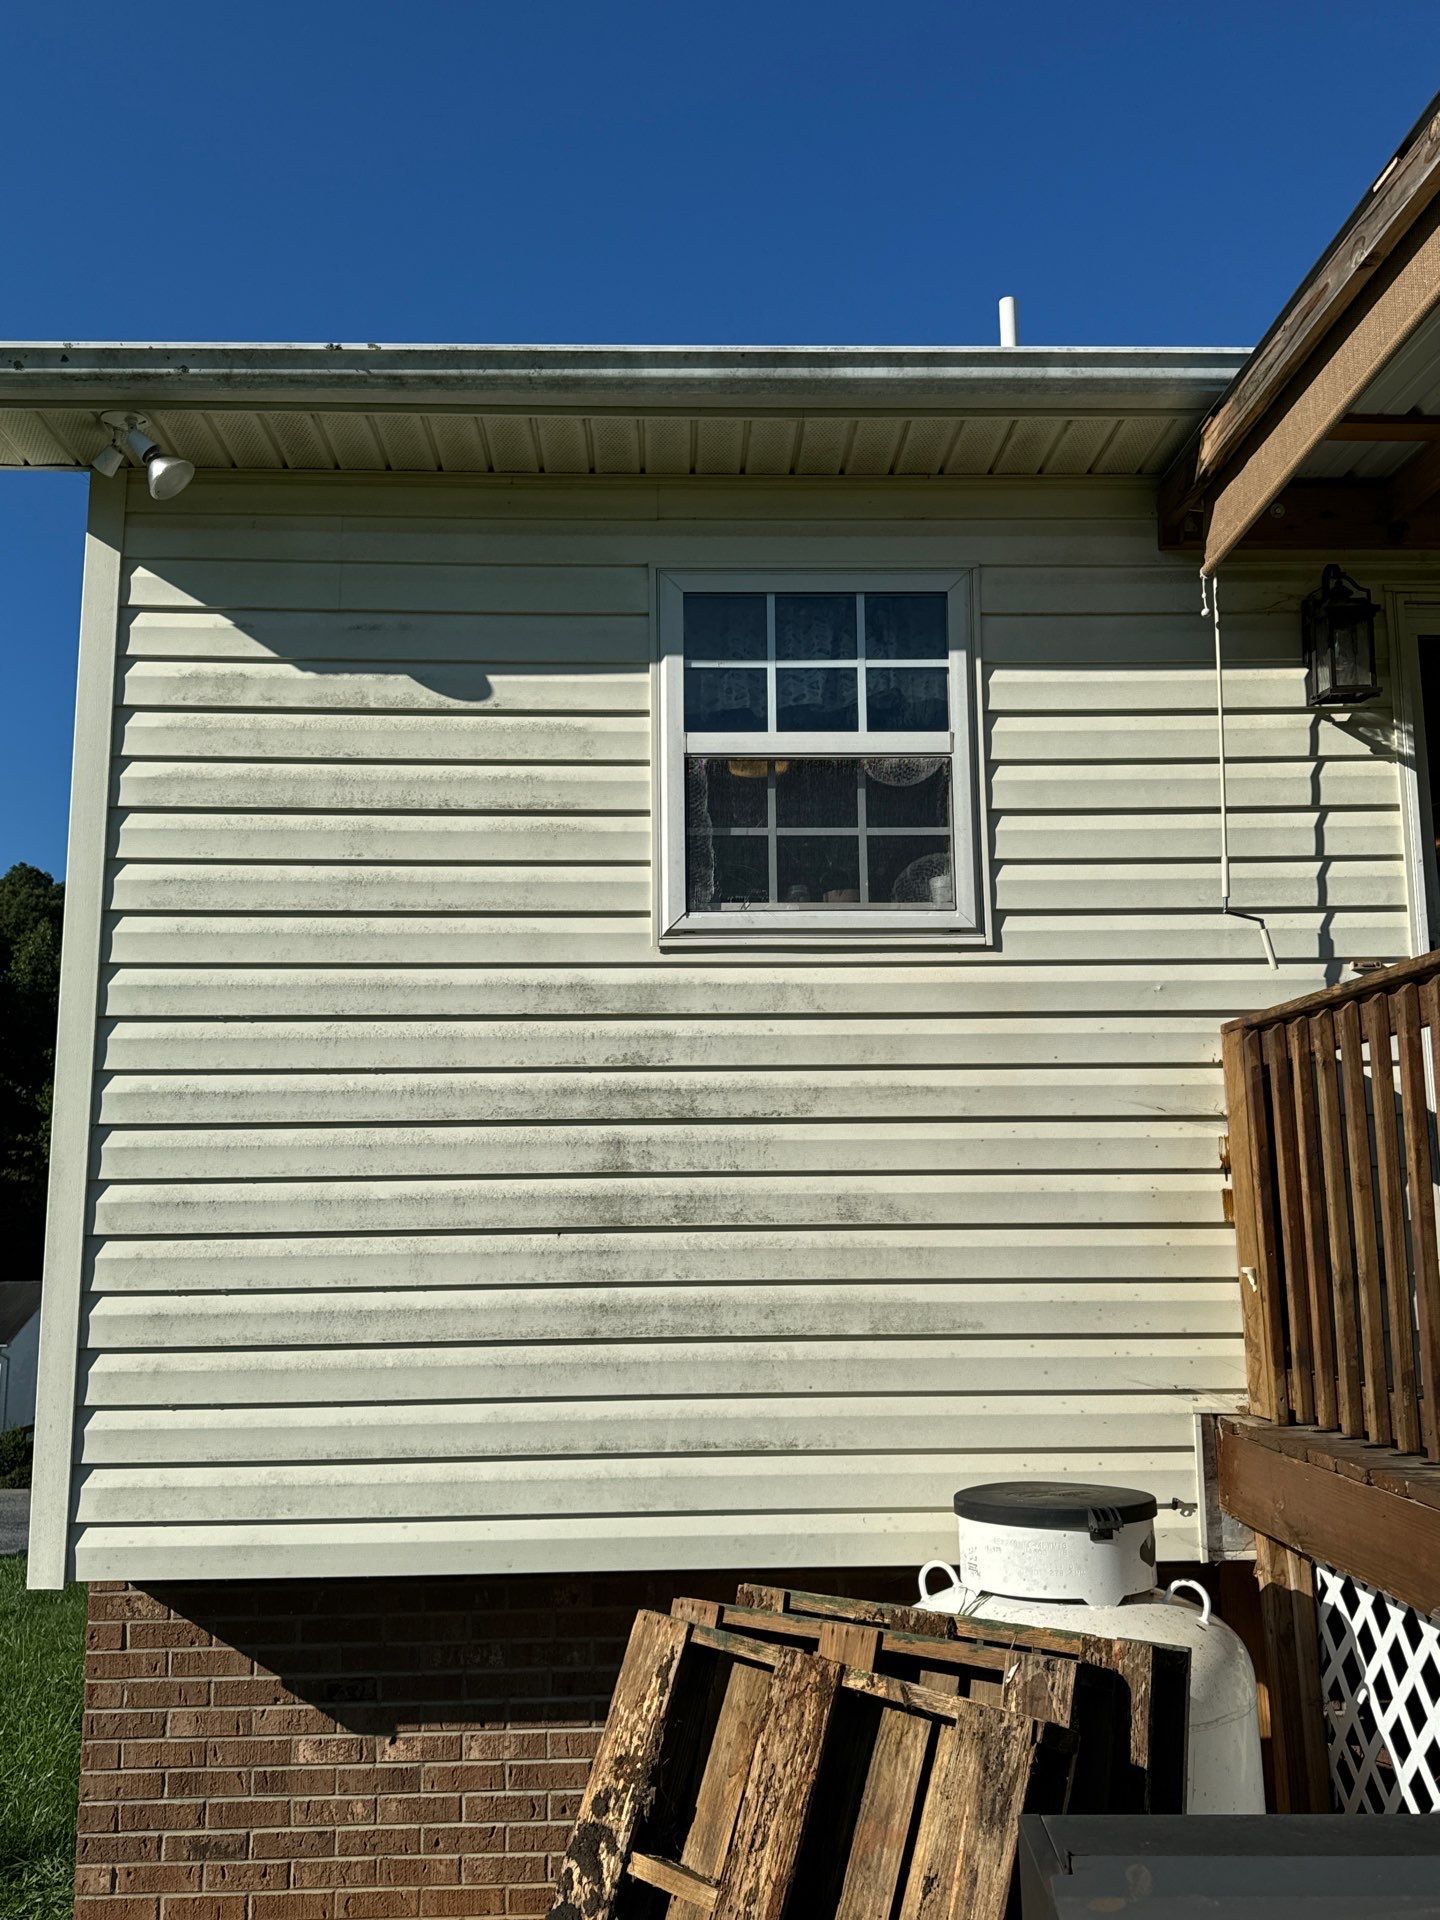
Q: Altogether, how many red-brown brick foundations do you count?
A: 1